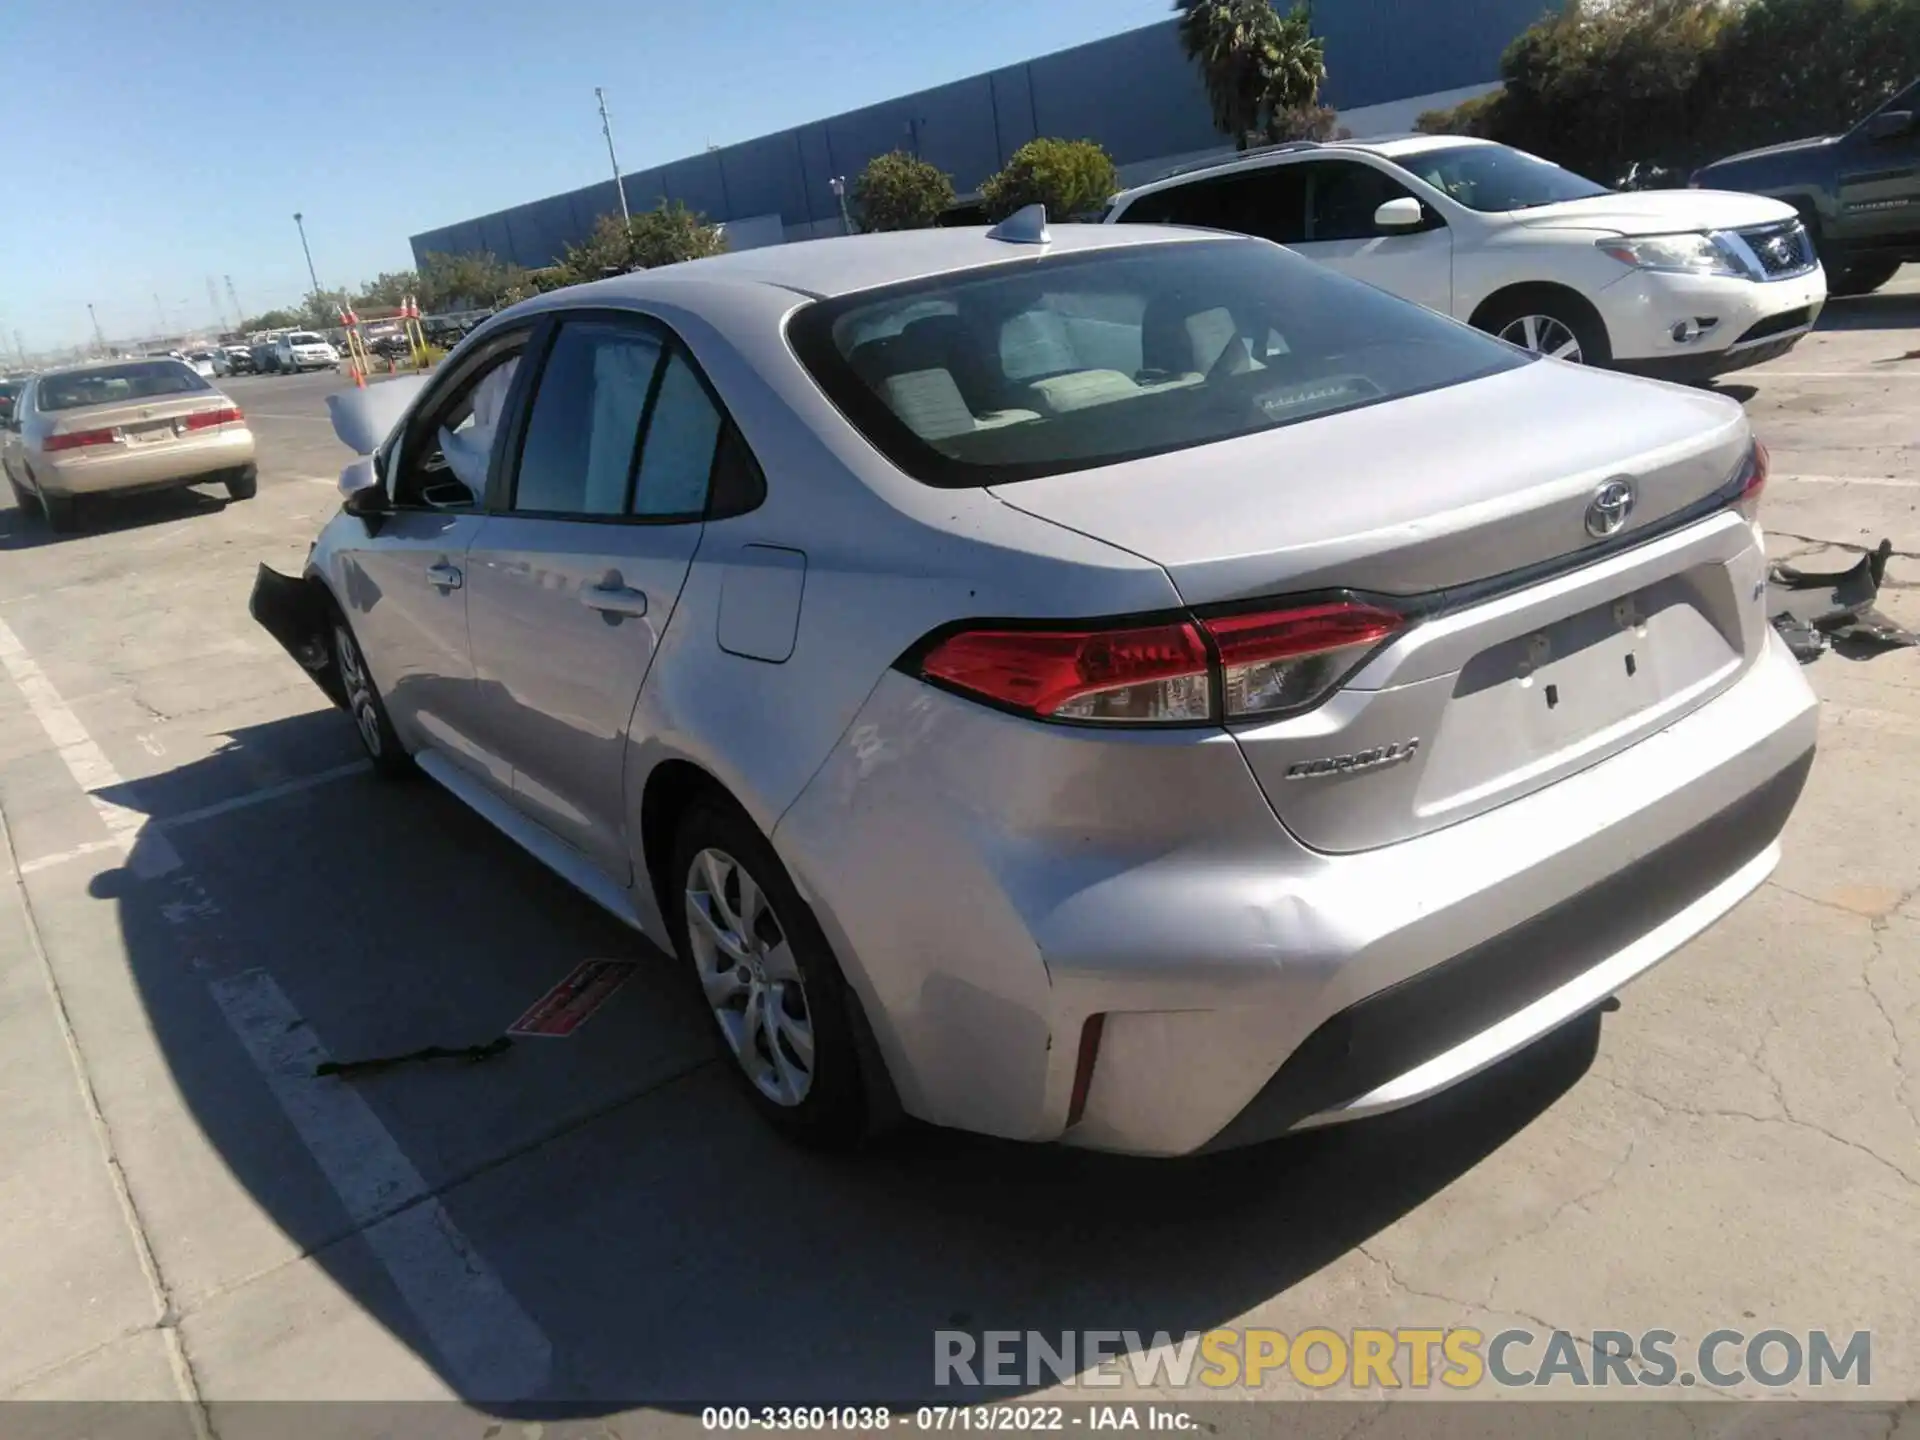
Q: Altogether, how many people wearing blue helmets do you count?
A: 0